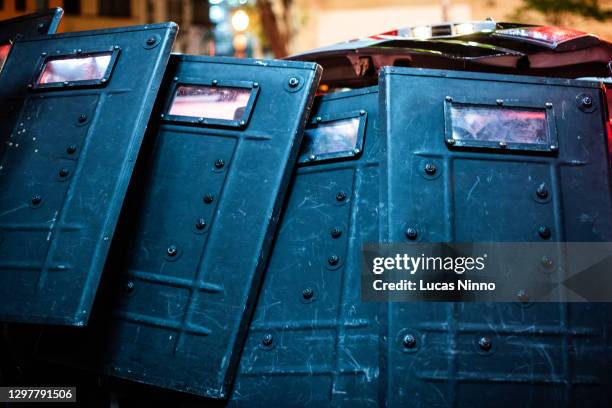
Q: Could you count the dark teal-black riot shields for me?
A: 5